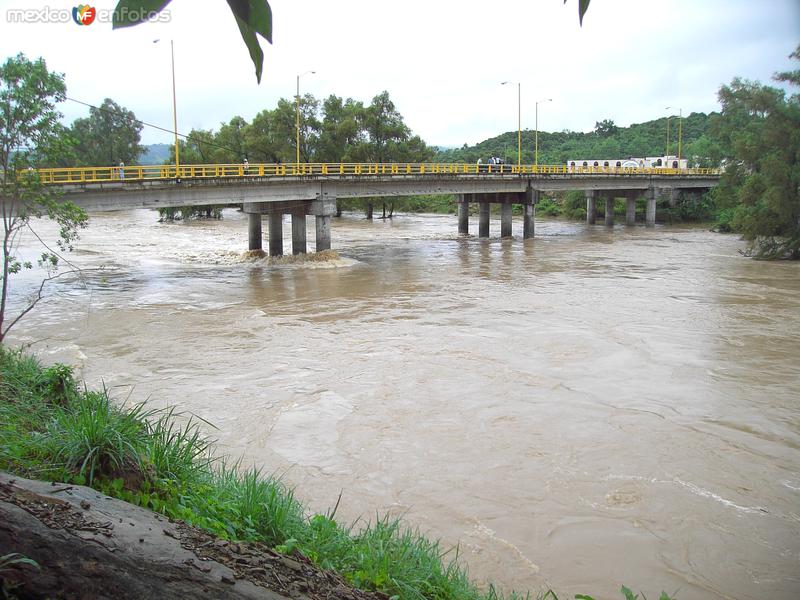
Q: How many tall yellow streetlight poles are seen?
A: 6